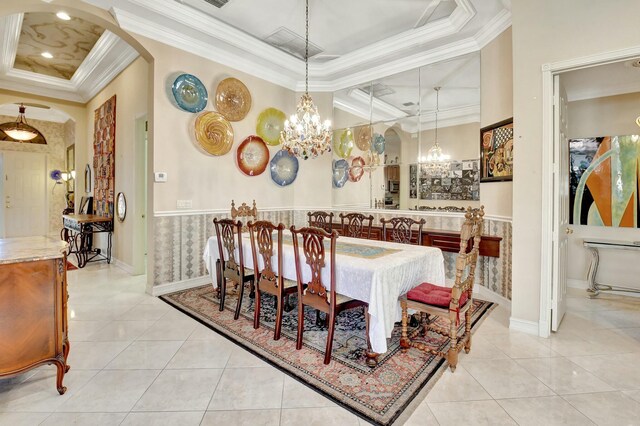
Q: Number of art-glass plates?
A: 6